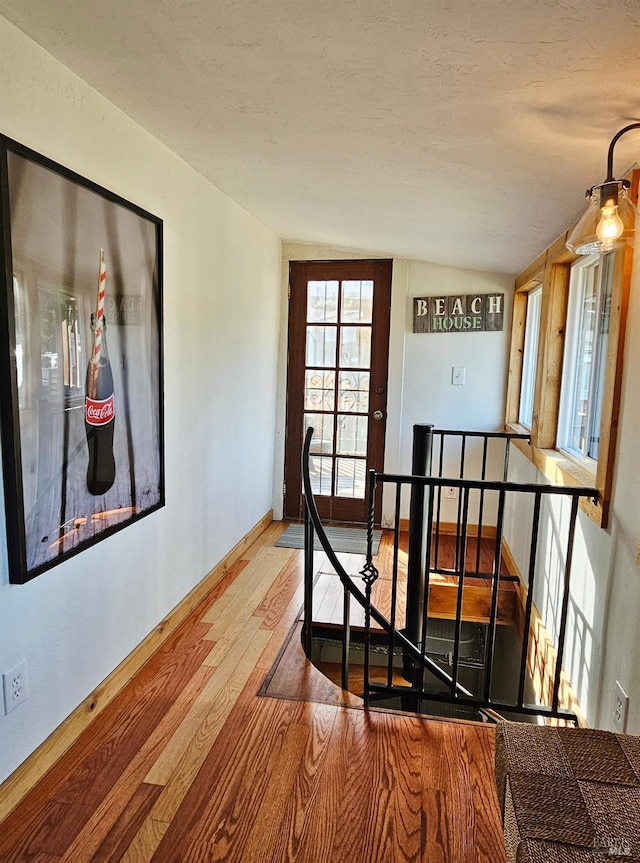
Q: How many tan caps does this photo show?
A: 0